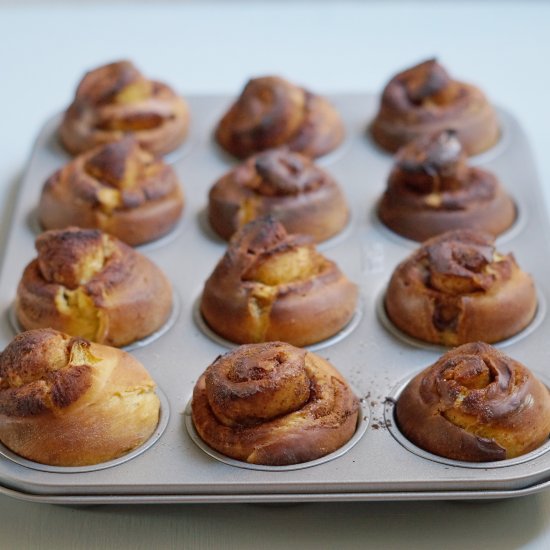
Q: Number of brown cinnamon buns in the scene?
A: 12